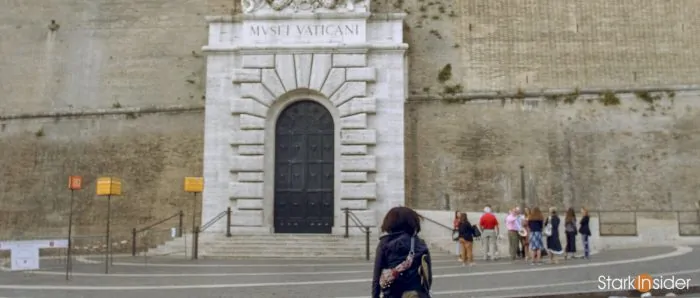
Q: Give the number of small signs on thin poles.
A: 3